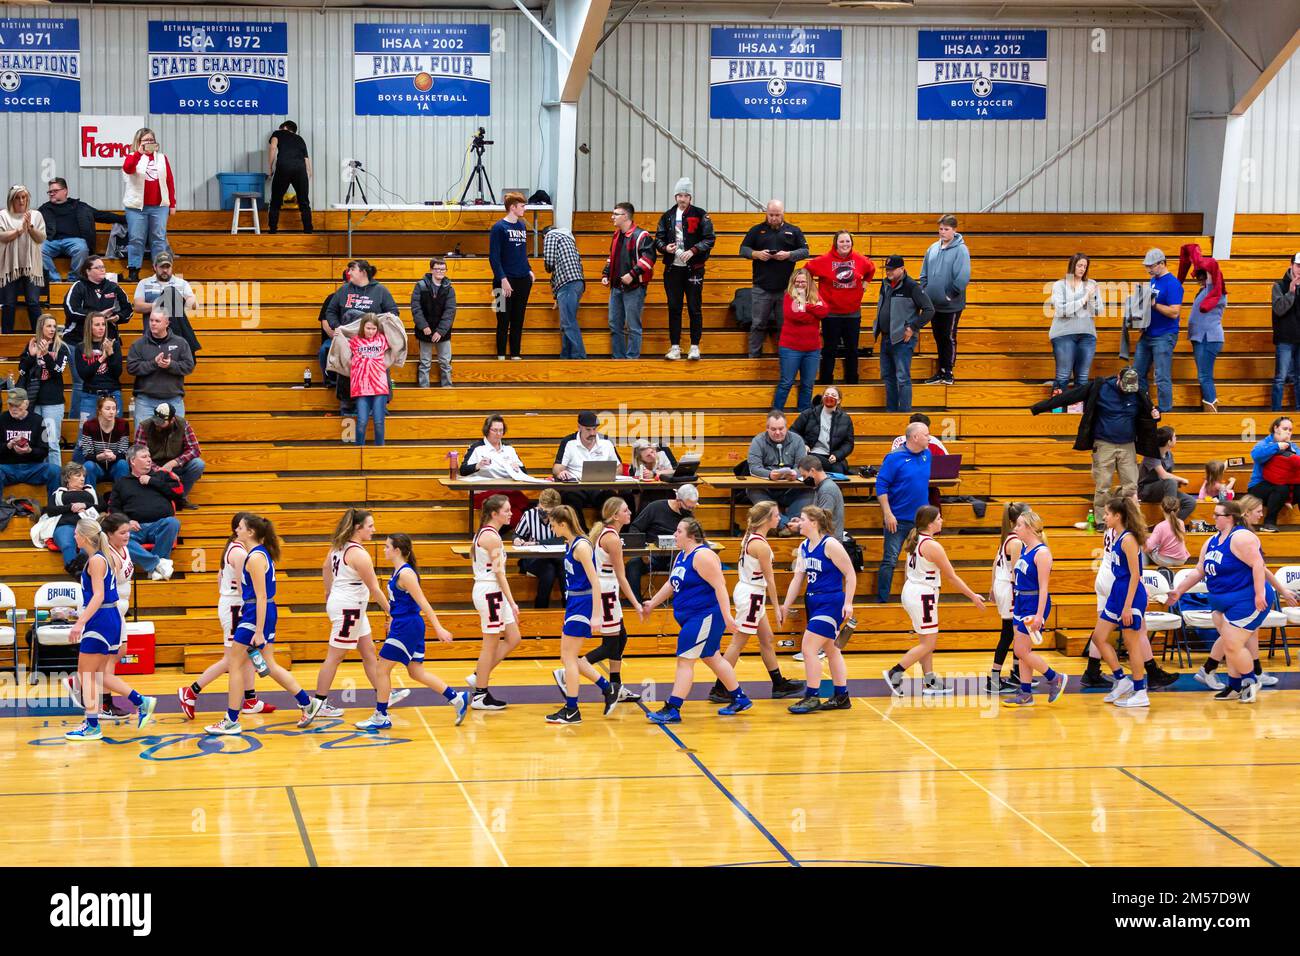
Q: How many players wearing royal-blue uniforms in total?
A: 9